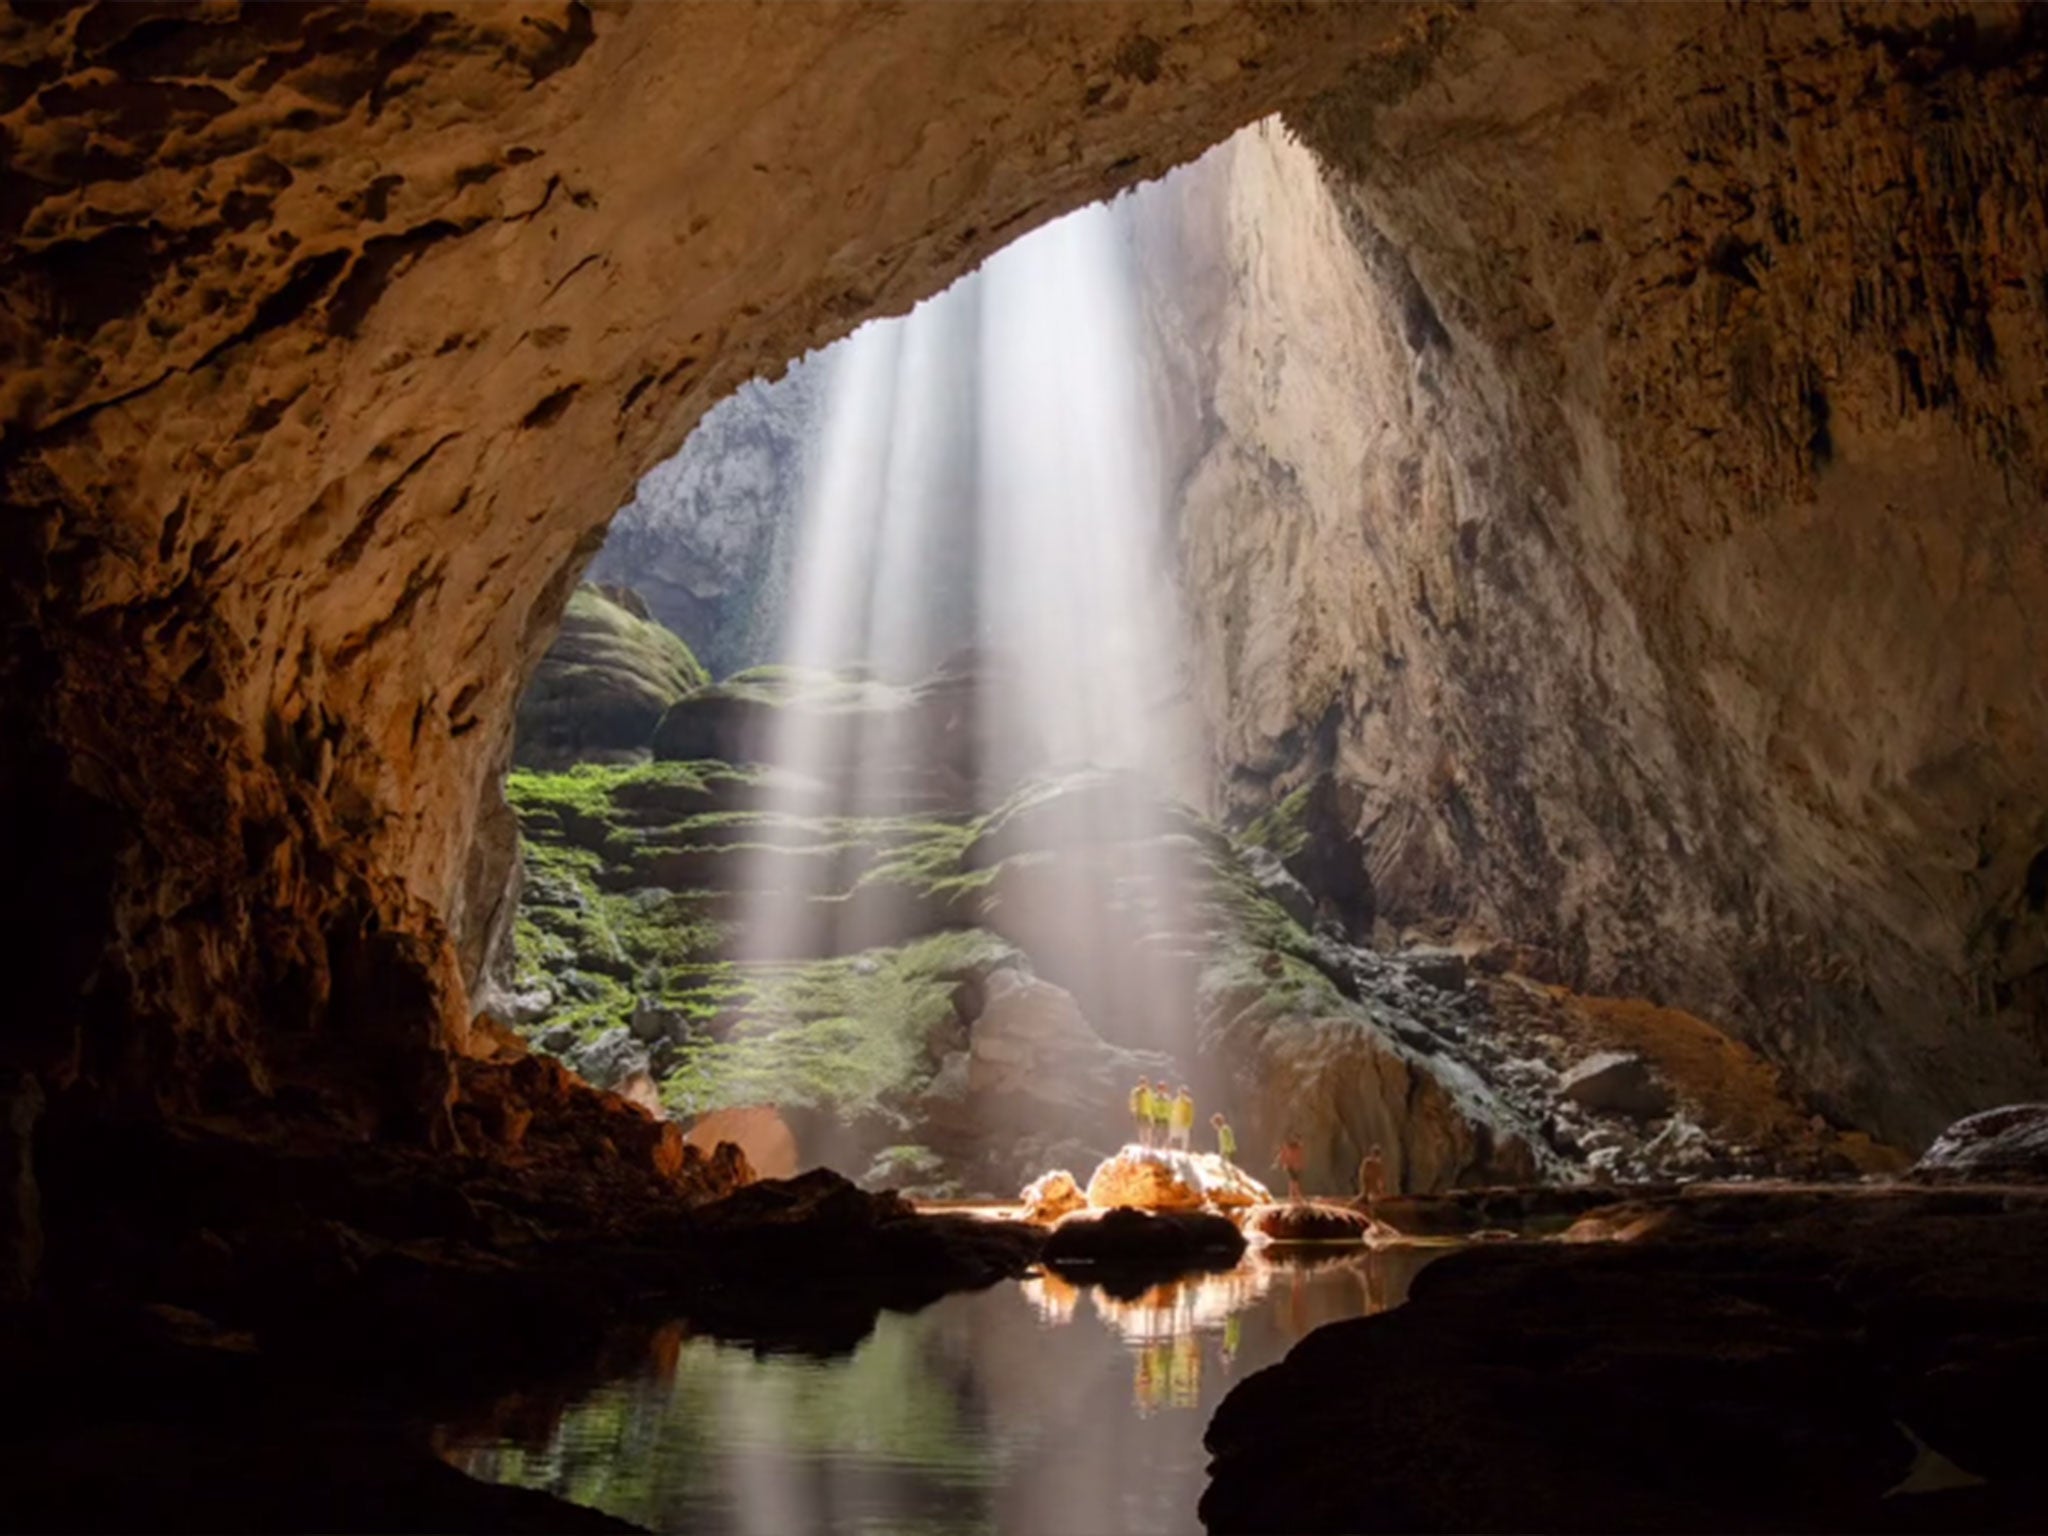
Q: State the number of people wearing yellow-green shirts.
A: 4